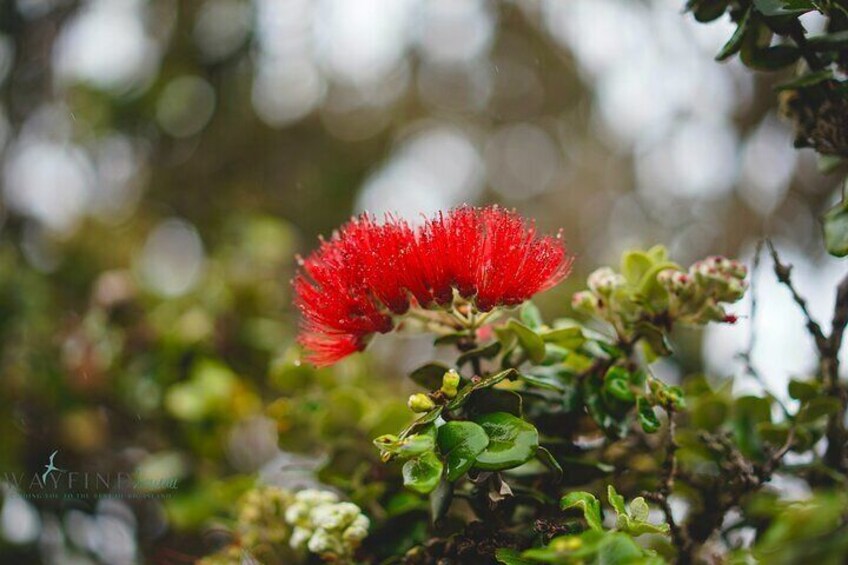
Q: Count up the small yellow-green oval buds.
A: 2